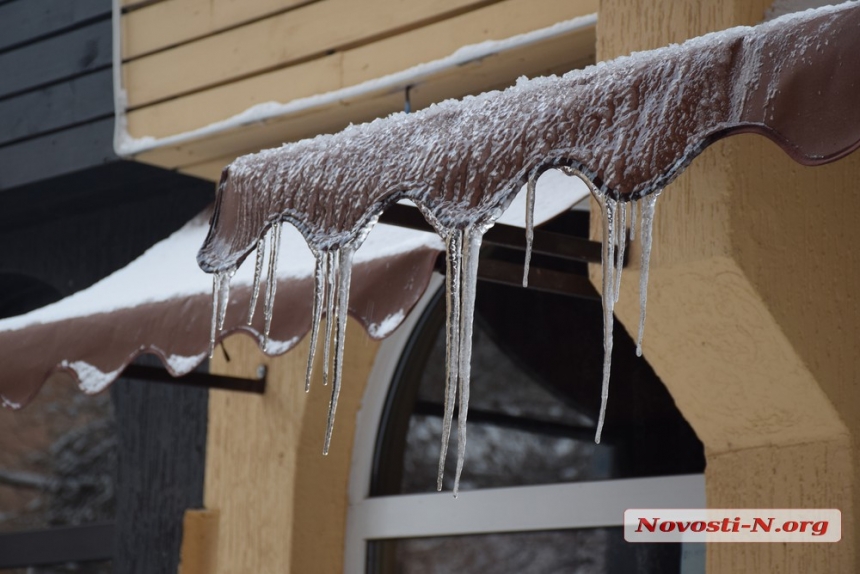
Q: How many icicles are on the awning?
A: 14